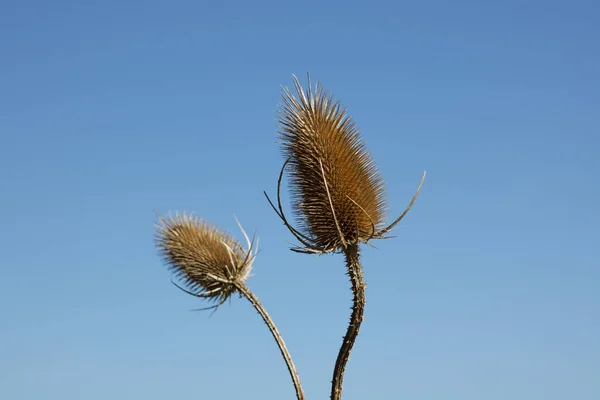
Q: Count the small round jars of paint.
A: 0